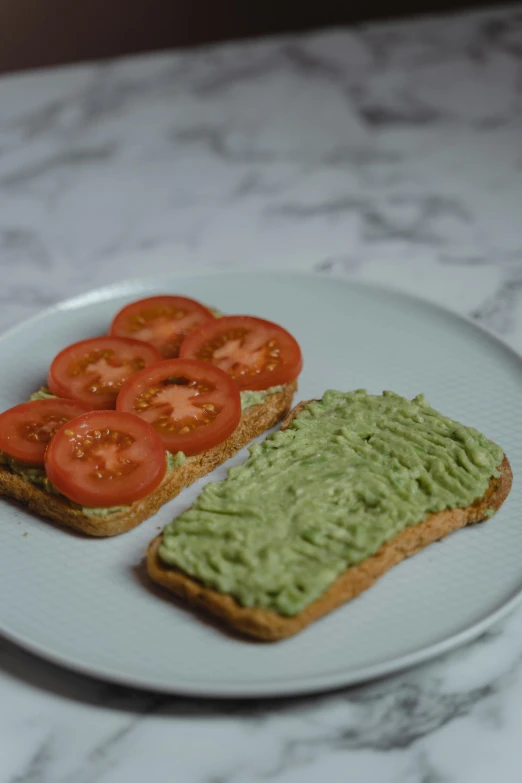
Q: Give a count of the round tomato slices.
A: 6